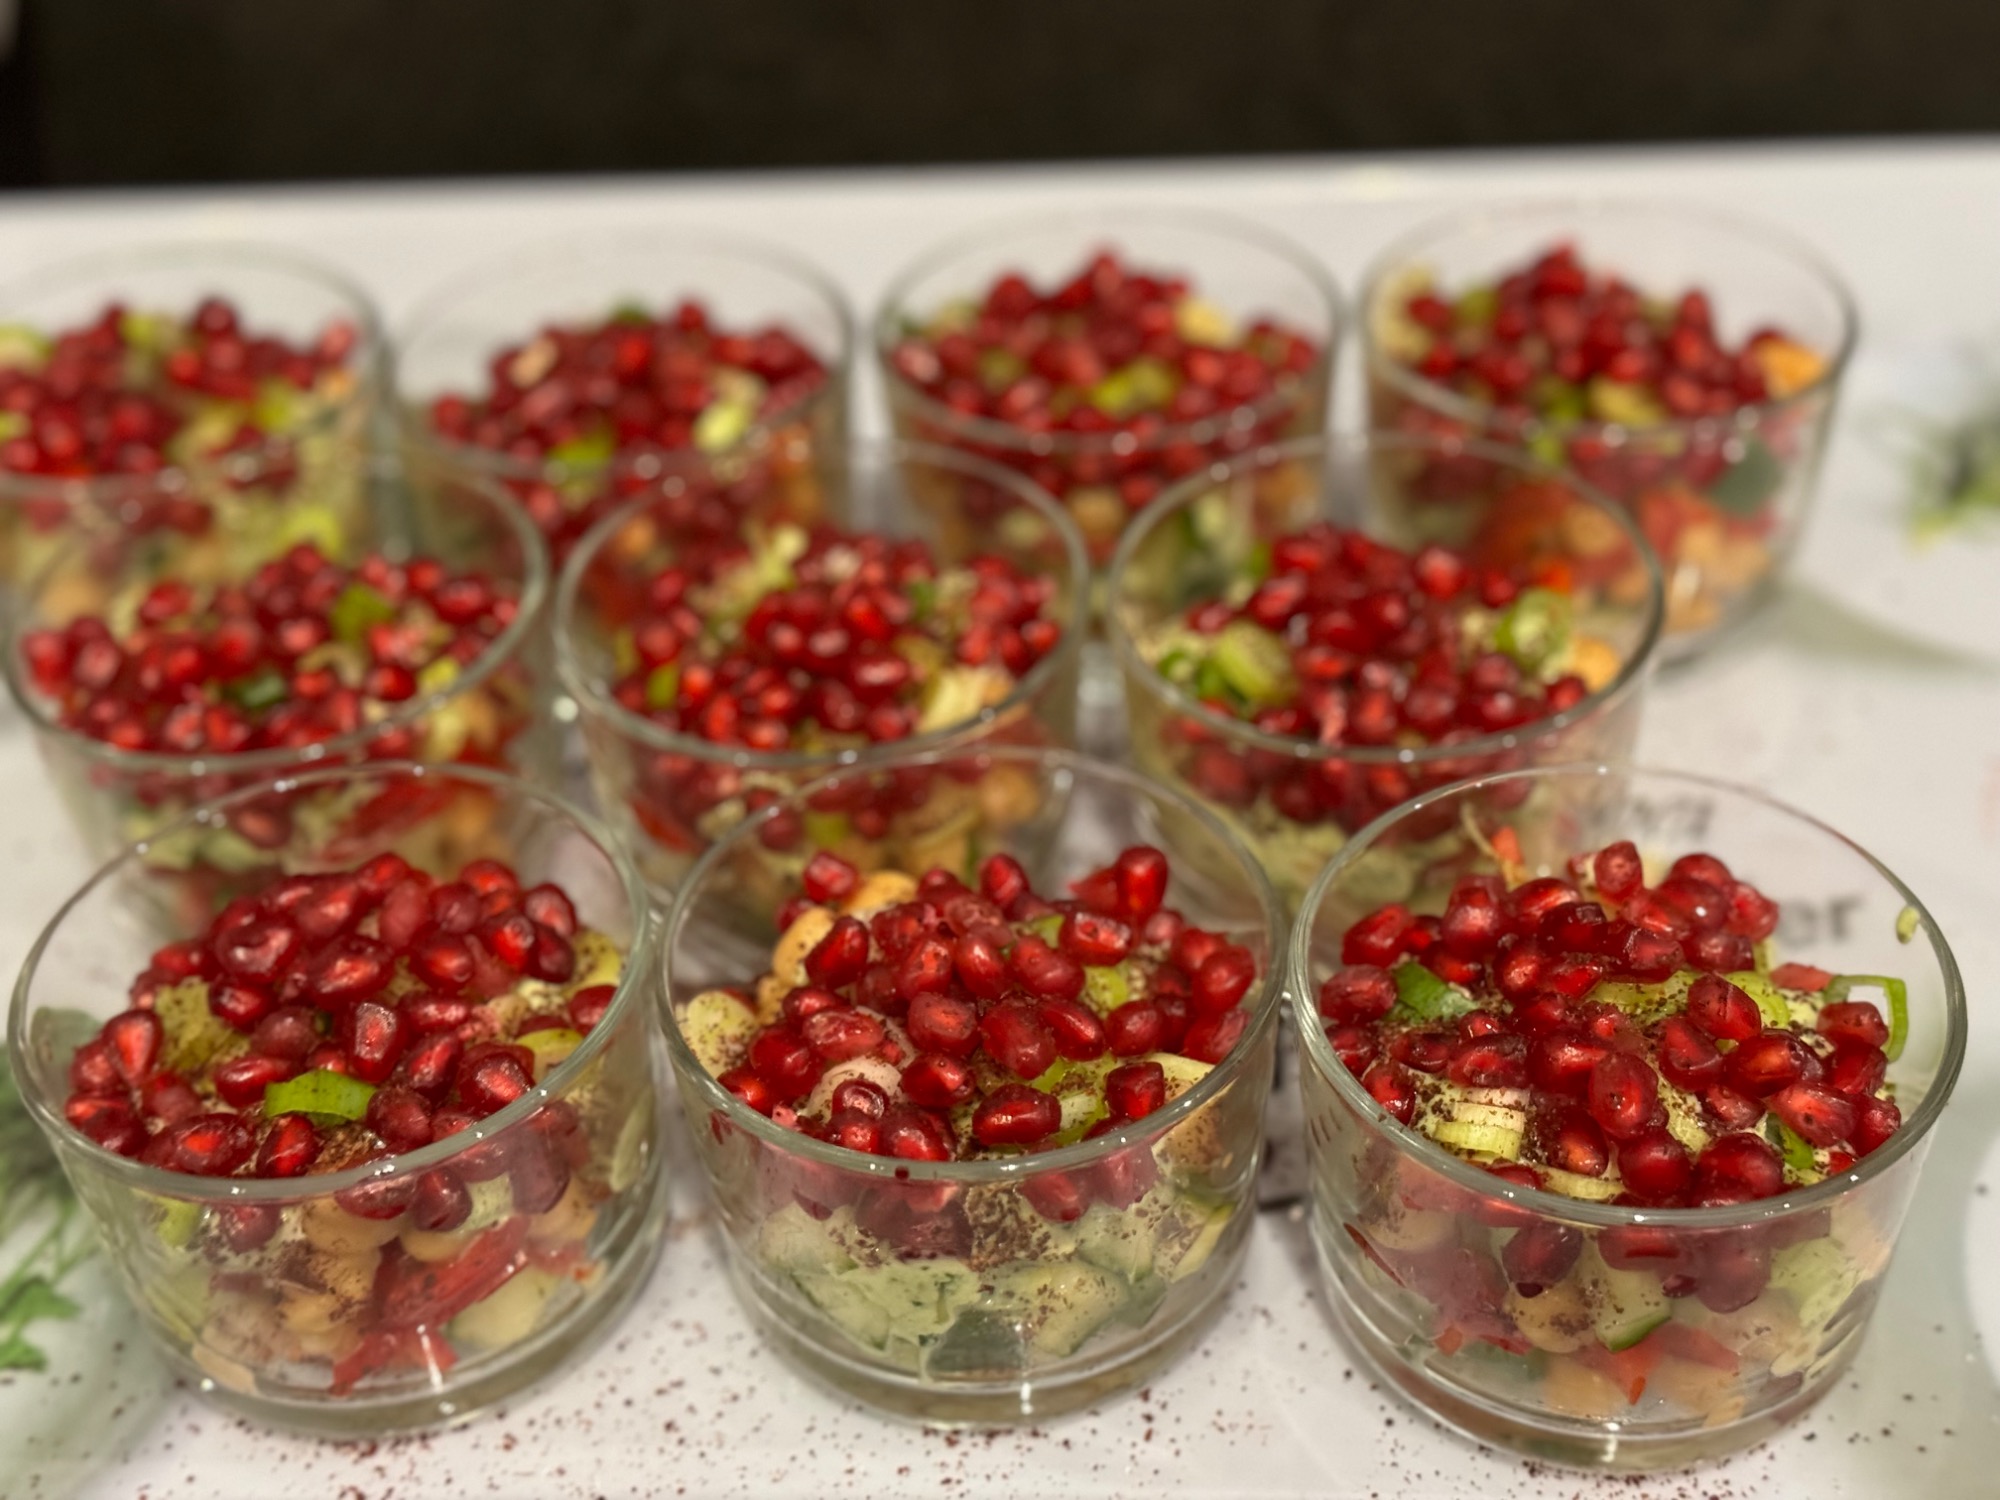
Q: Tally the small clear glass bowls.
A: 10